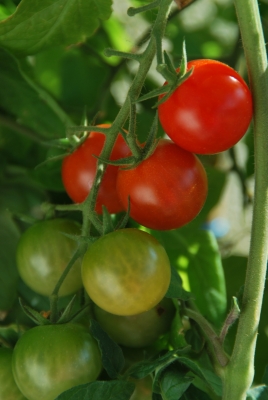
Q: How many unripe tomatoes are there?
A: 5